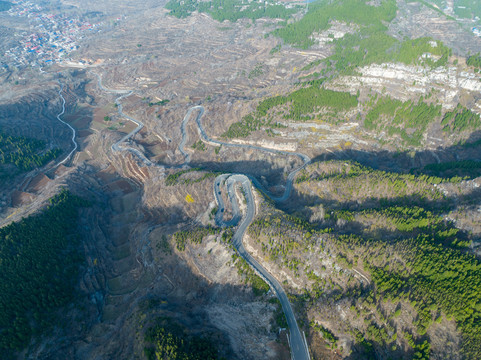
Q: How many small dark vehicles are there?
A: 3